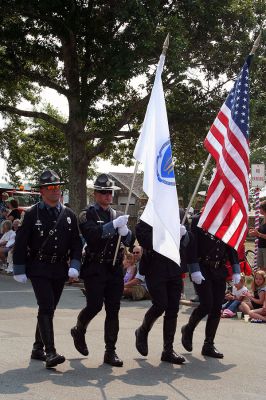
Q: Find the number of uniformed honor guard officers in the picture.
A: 4